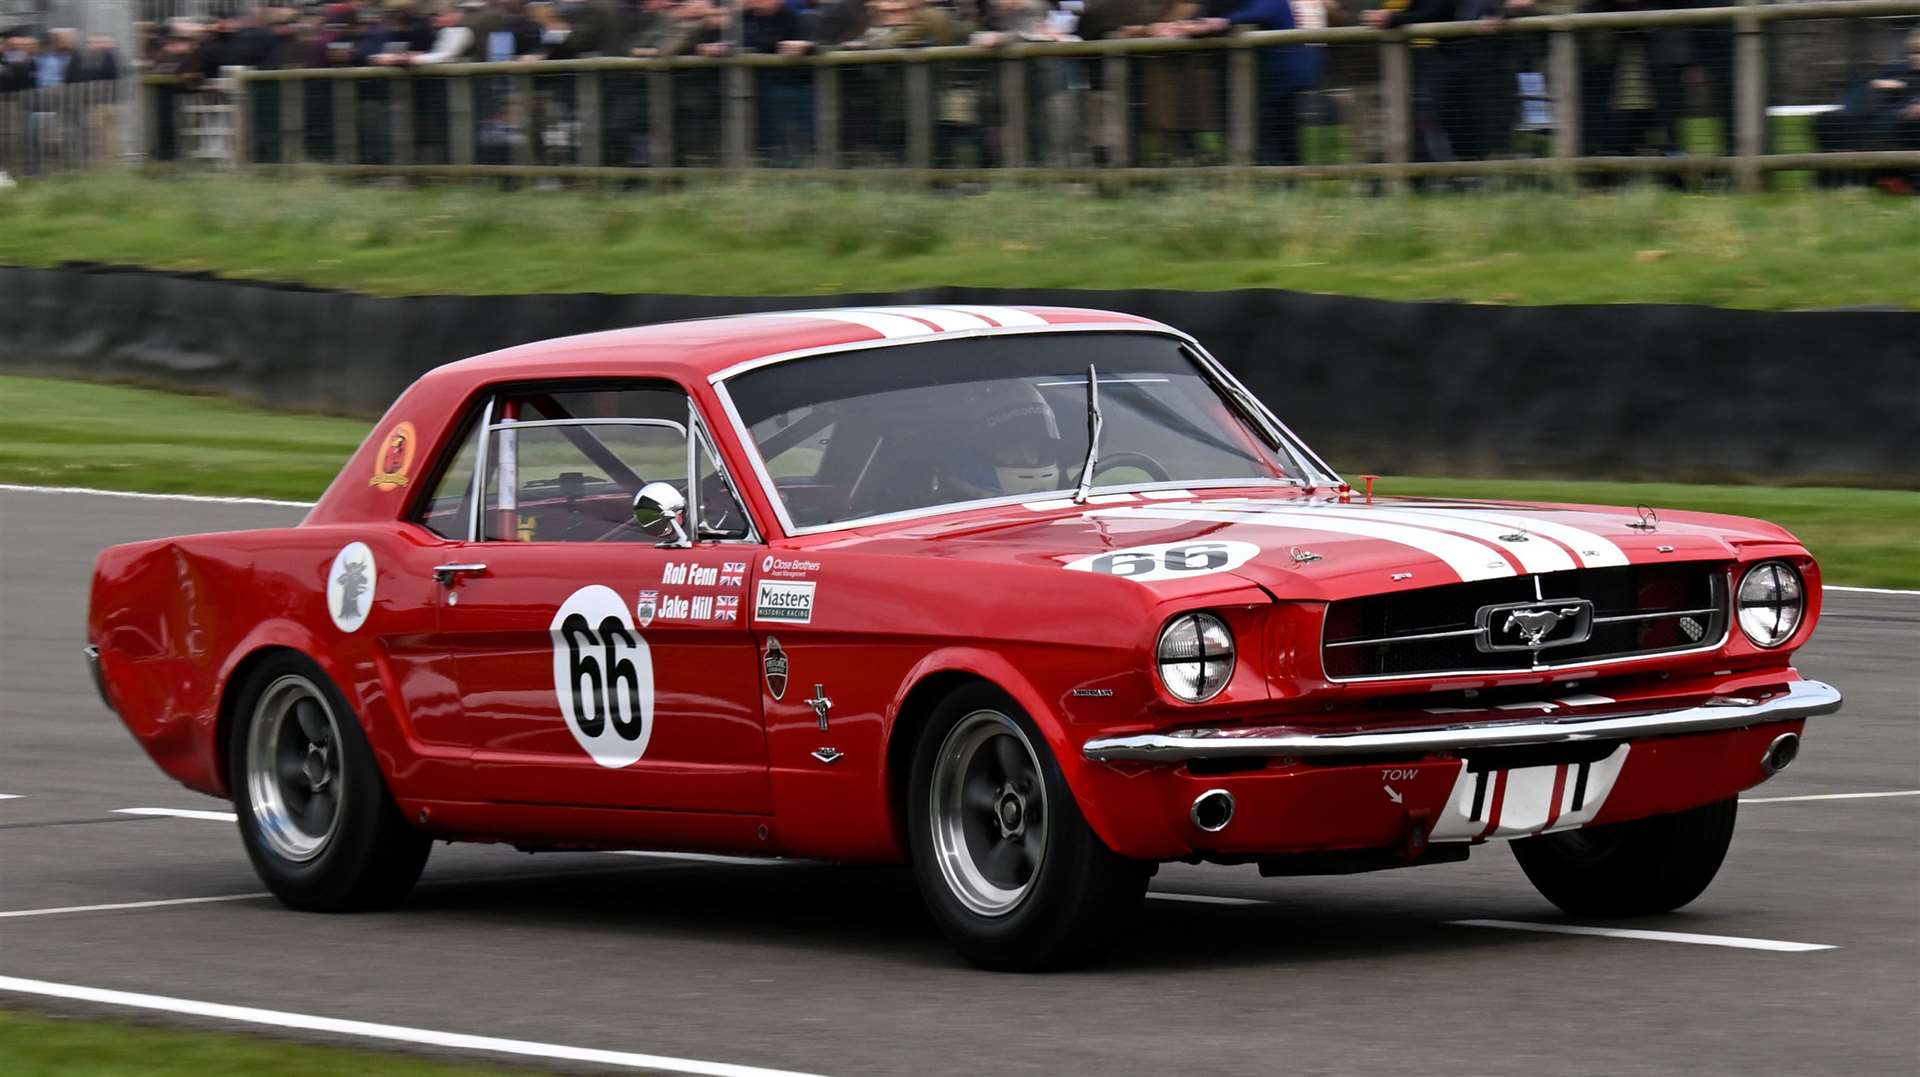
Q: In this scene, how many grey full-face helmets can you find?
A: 1